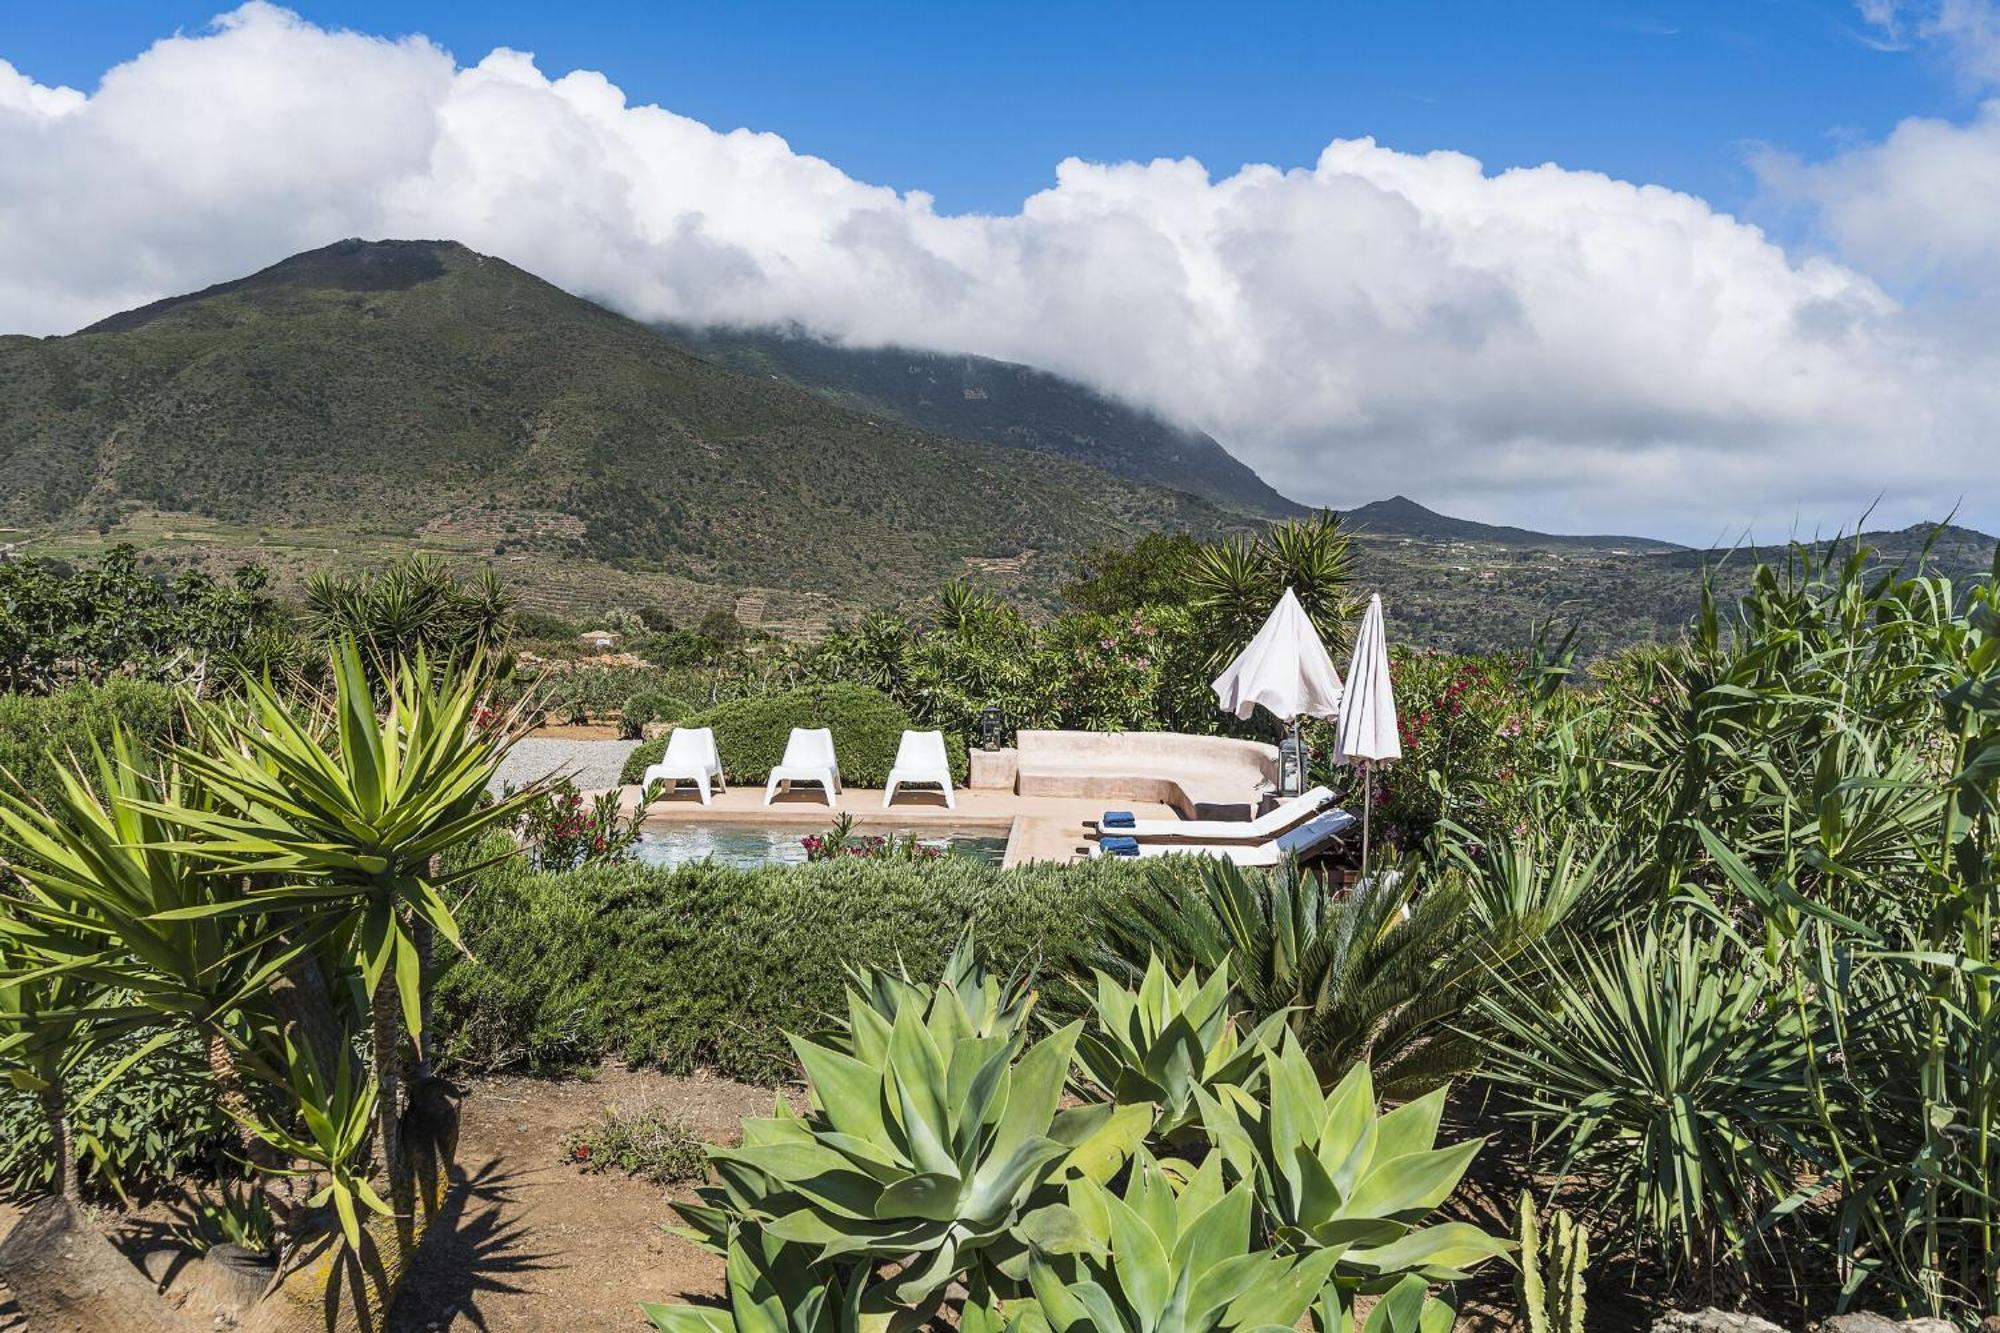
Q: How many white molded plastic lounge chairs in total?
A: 3